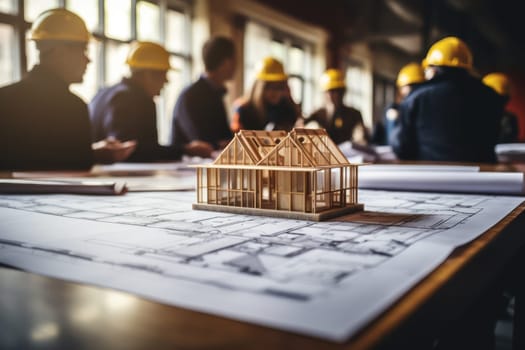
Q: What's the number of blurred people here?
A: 8